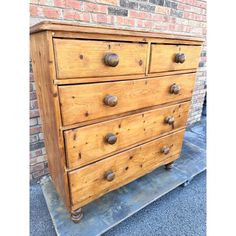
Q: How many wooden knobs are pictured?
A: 8